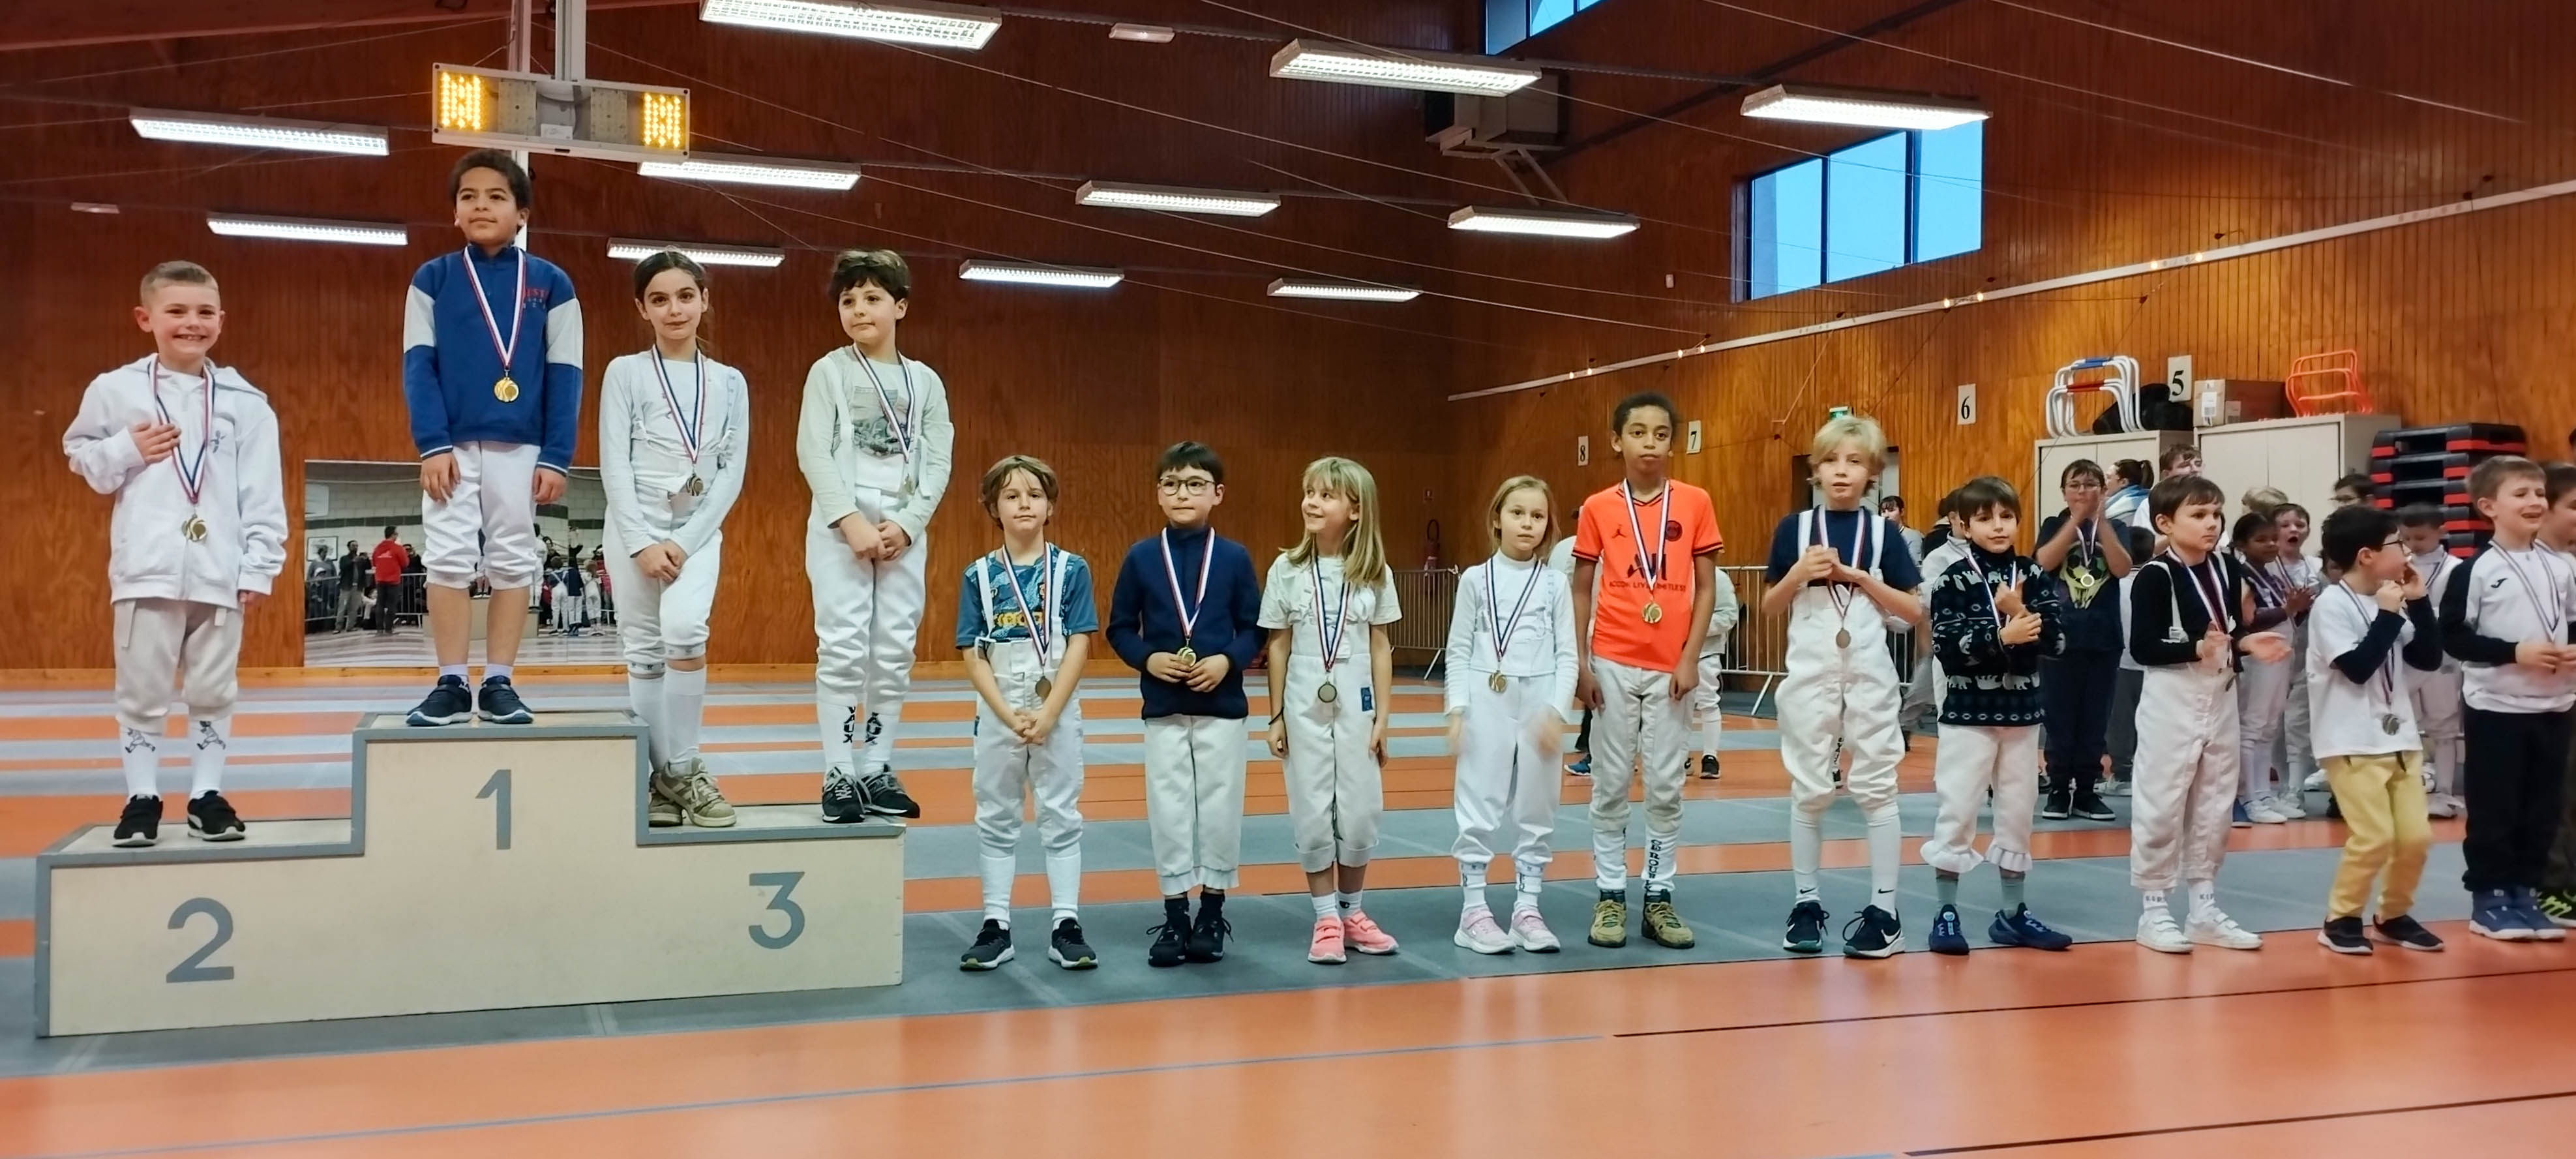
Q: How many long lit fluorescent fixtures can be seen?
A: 11